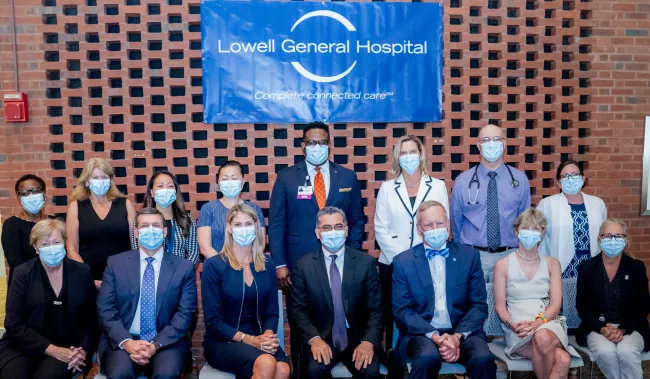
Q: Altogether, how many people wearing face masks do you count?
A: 15